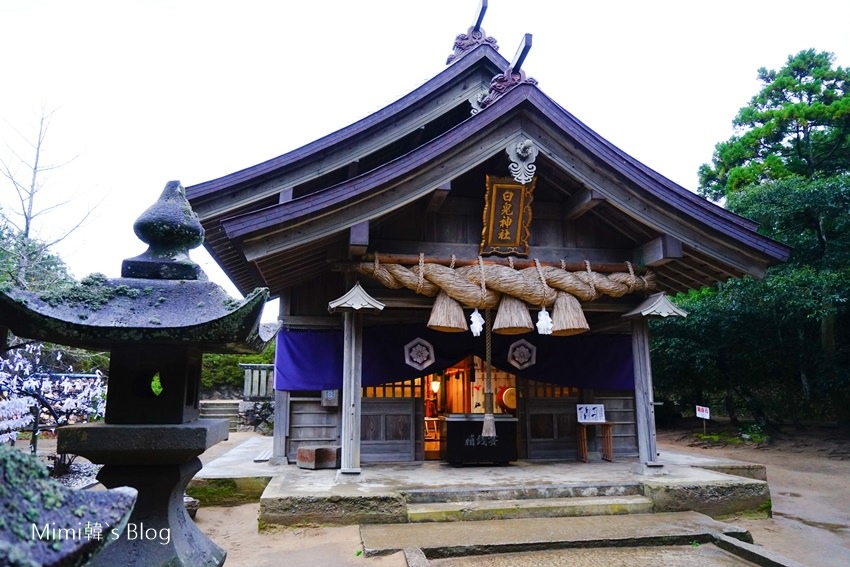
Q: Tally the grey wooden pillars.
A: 2